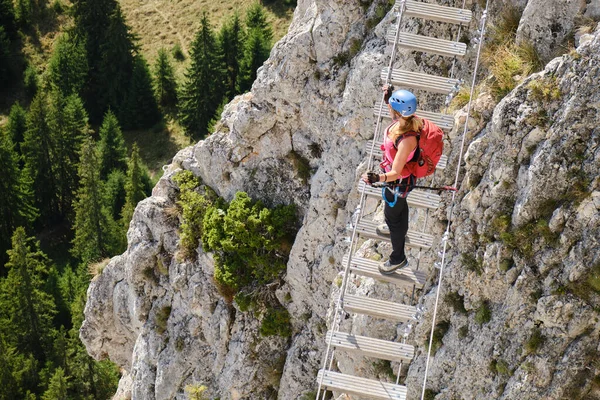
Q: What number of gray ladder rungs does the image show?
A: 11